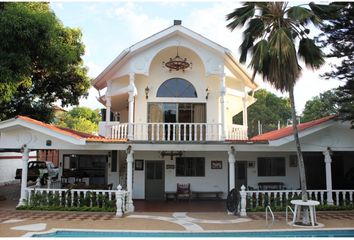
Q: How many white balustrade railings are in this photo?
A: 3